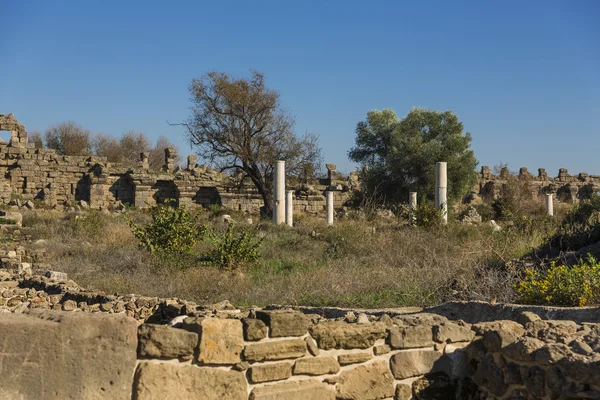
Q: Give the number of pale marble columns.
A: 6